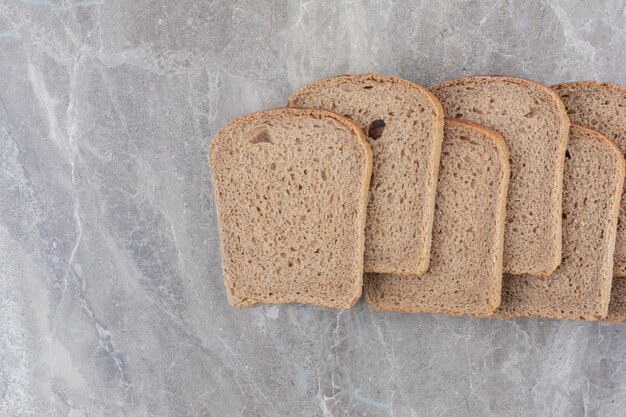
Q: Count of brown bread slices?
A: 7